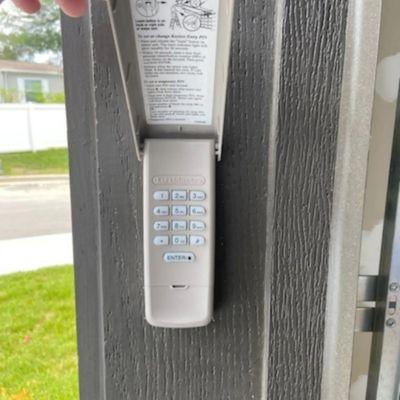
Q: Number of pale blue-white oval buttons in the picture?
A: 13